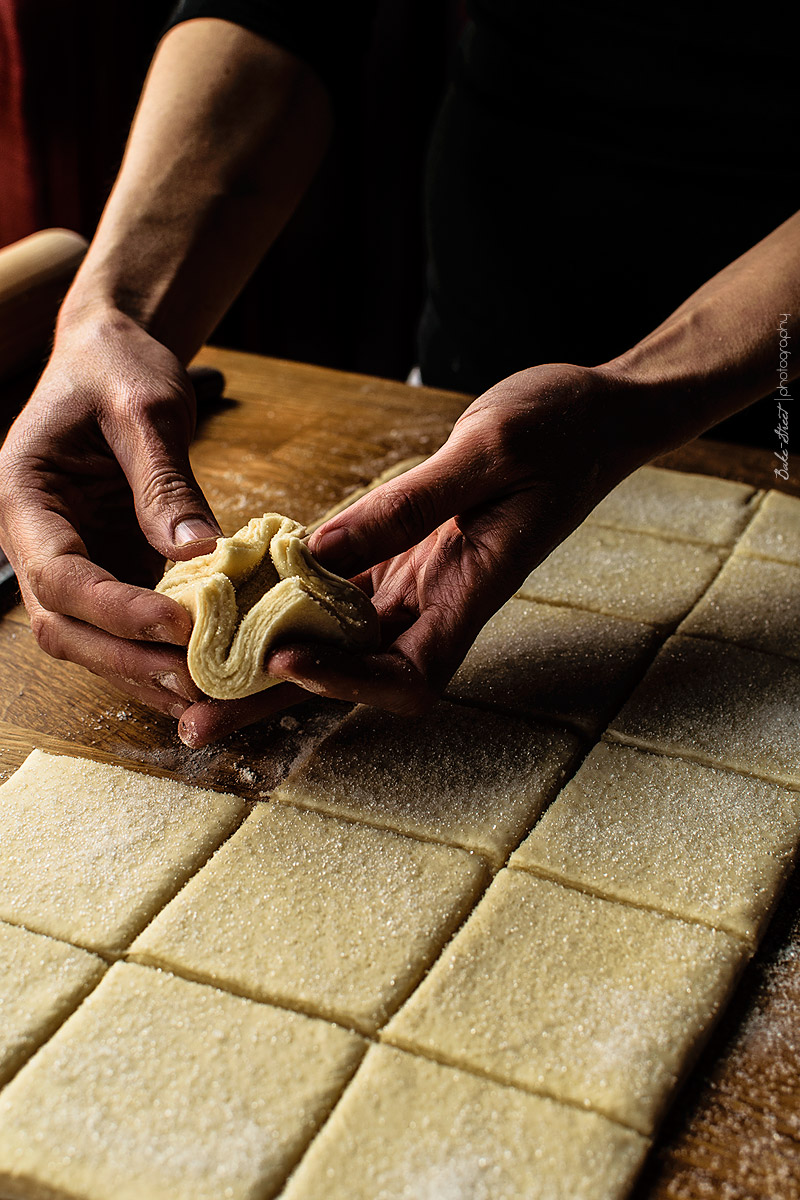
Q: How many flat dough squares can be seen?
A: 14